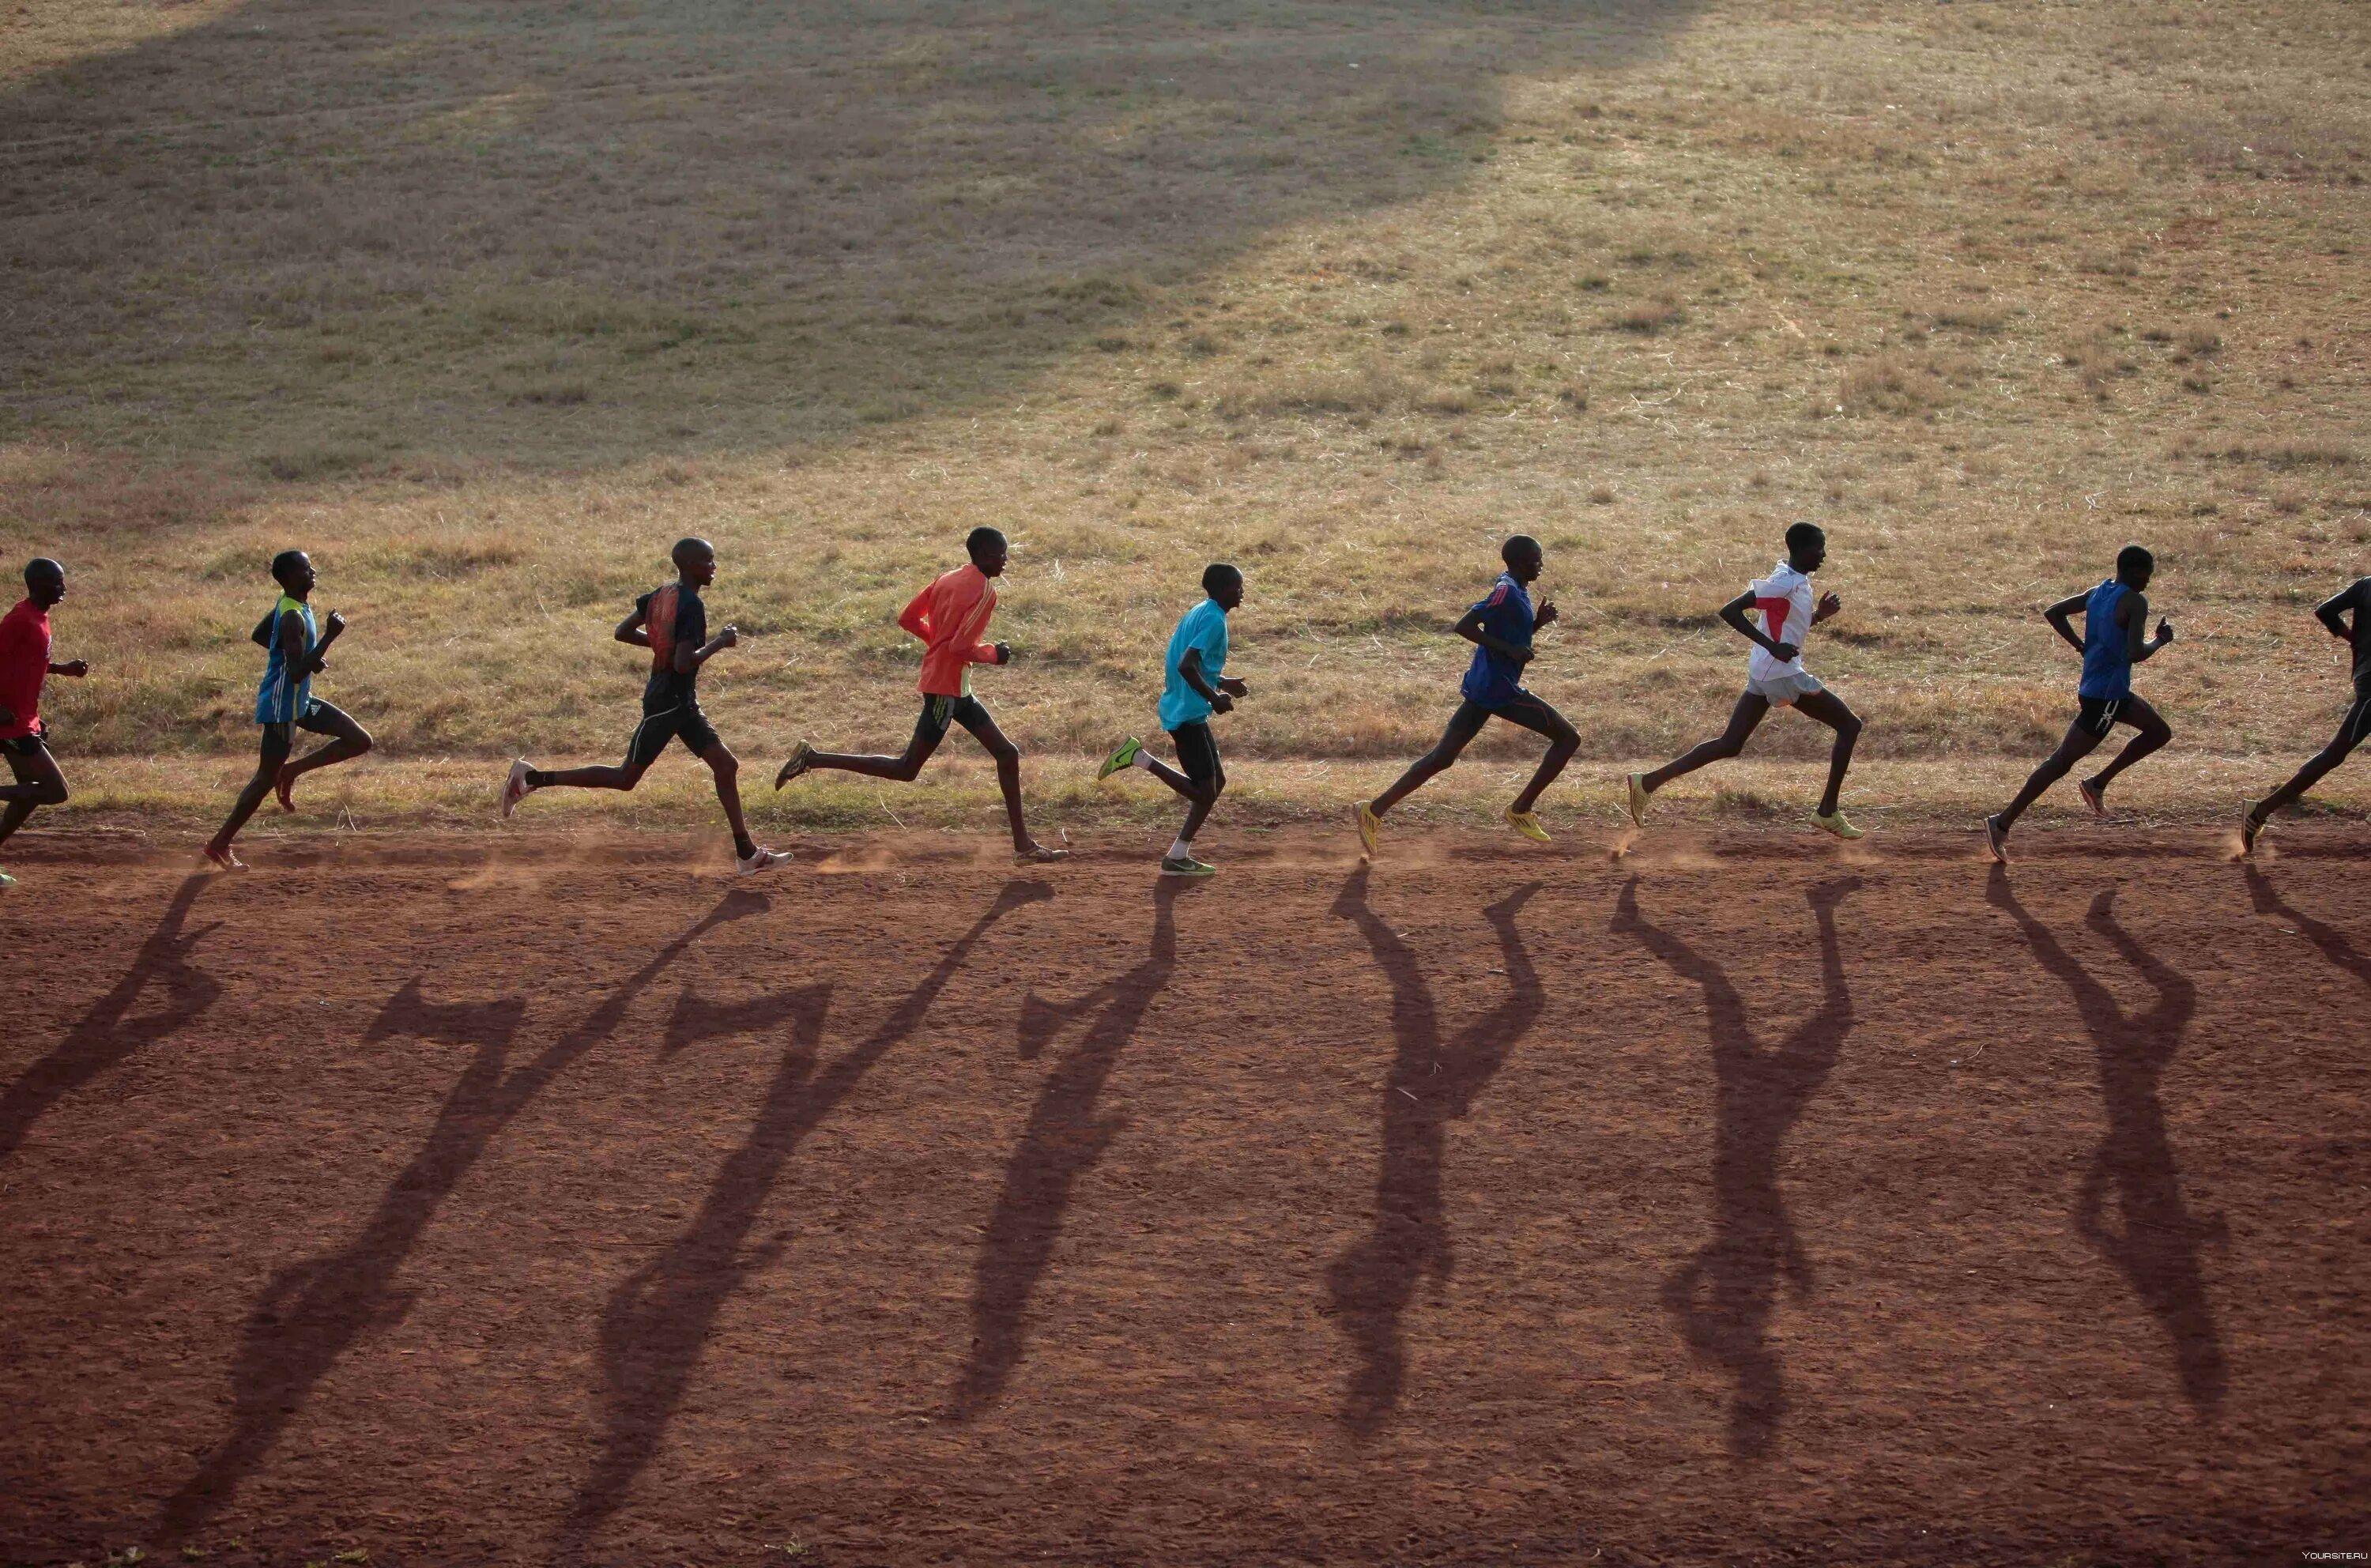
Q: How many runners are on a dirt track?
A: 9